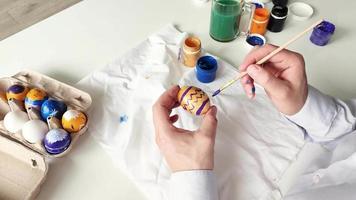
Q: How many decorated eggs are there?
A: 6